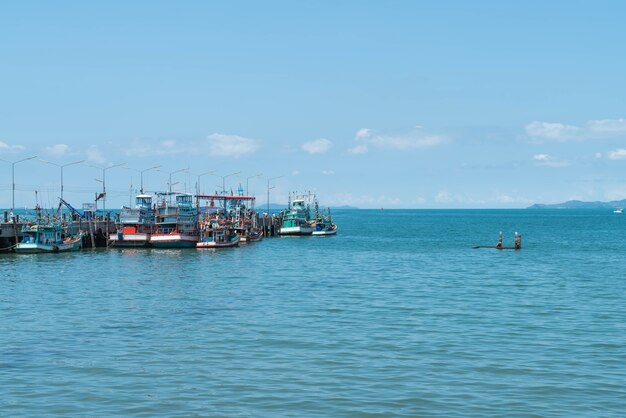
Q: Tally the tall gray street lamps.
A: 9